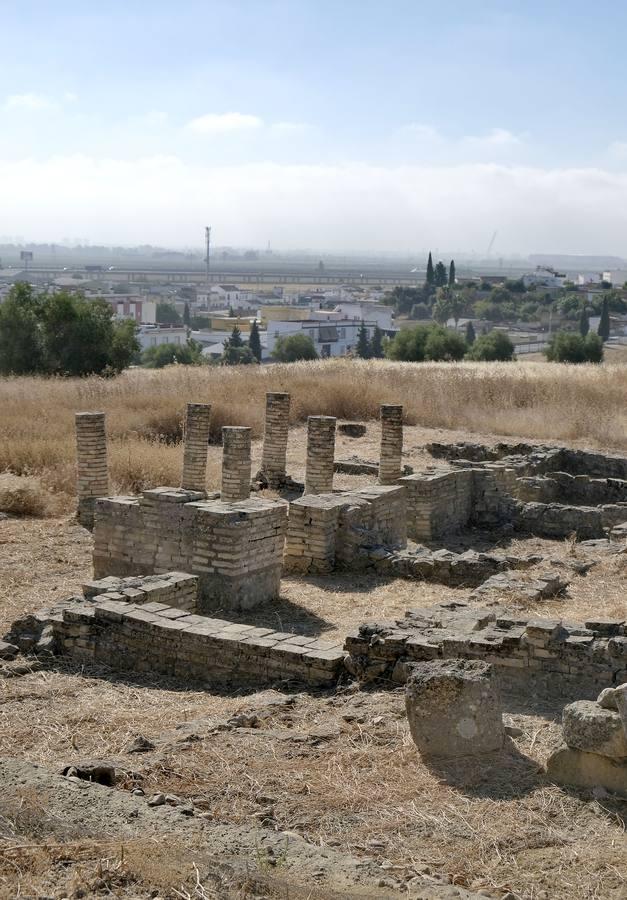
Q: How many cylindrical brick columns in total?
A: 6